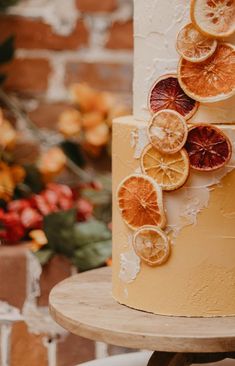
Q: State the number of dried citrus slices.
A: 9